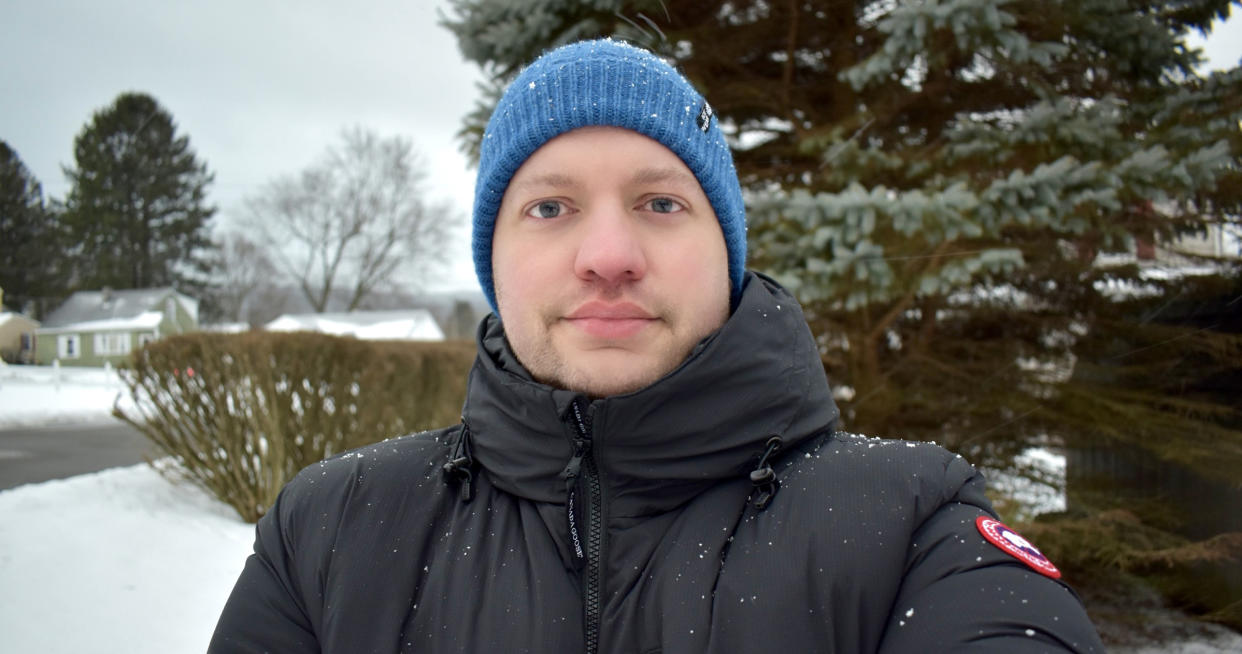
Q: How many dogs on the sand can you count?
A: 0